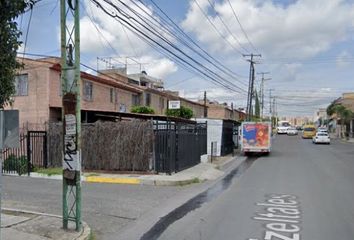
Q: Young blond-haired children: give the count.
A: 0